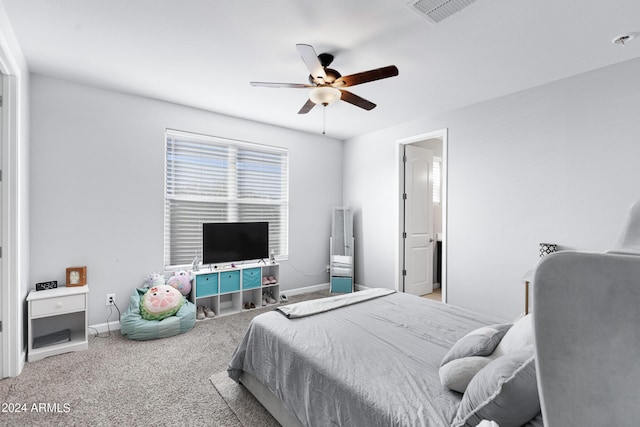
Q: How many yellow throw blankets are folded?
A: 0